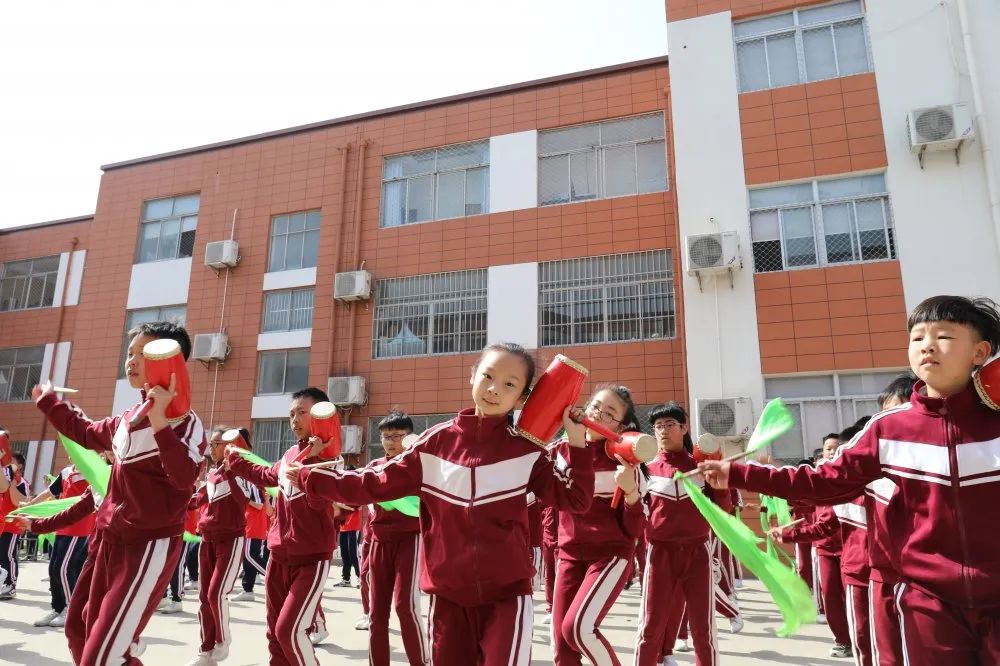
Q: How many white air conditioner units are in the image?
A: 8